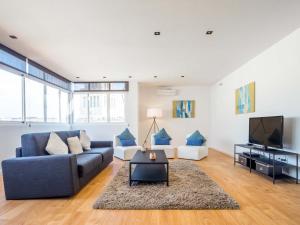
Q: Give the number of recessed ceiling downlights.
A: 8